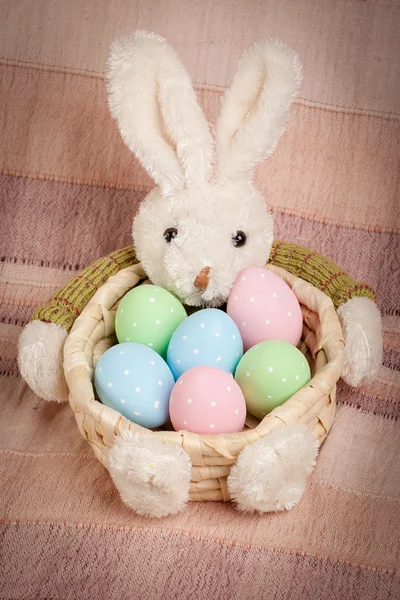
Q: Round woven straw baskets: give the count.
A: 1